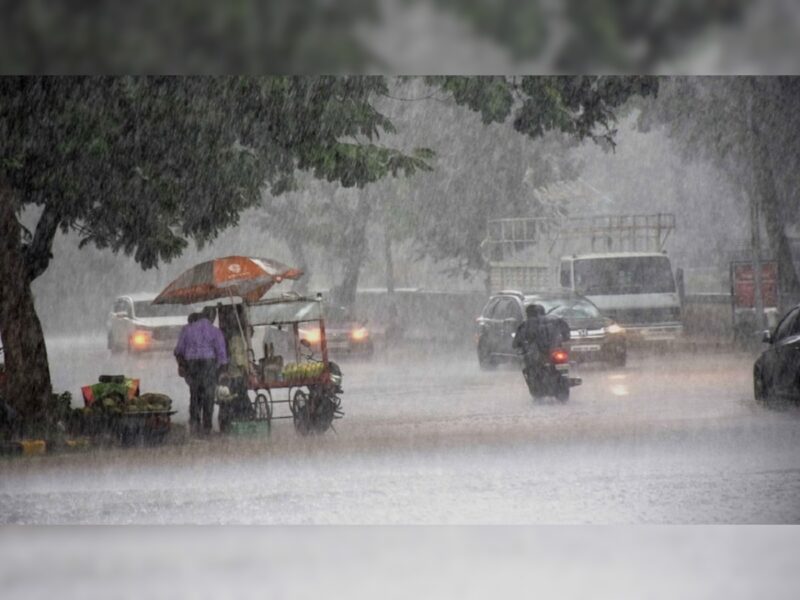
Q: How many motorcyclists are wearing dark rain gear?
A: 1